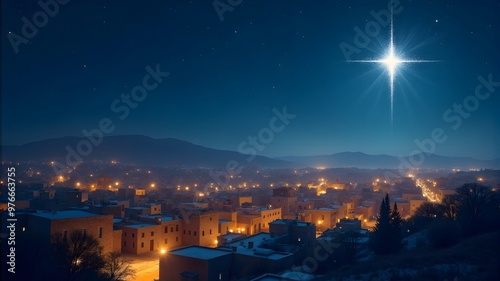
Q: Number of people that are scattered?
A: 0